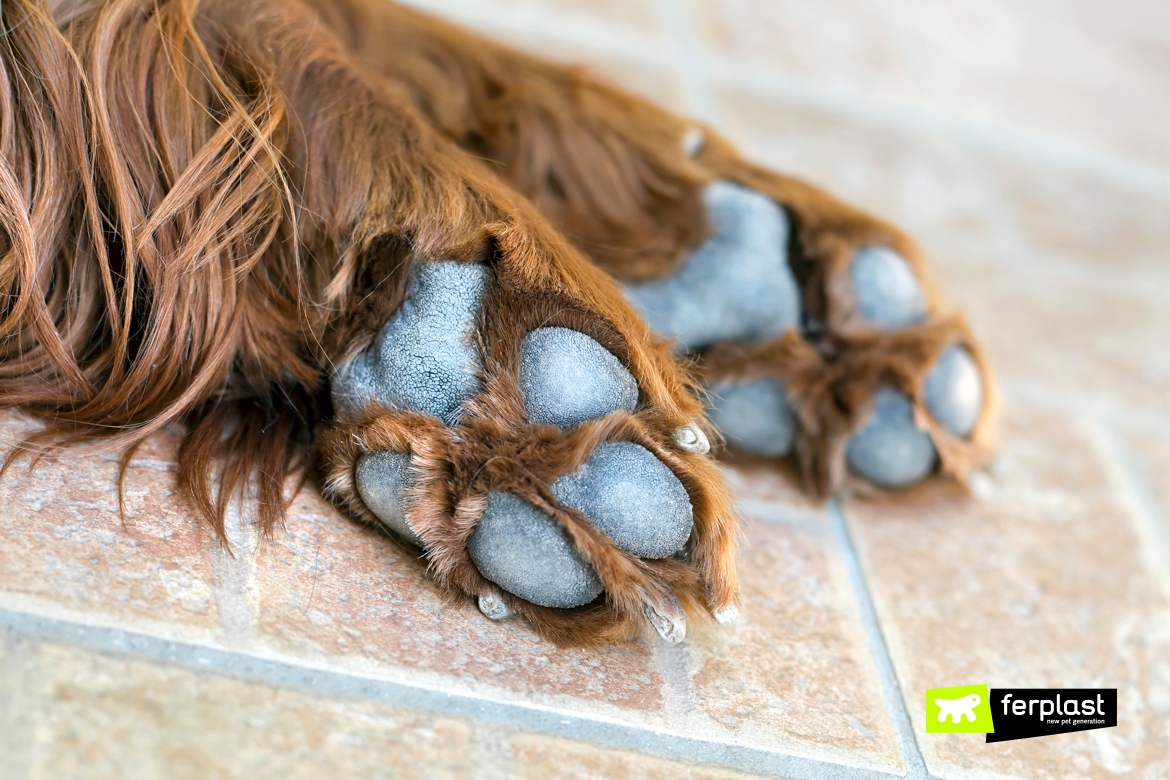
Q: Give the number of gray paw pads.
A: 10